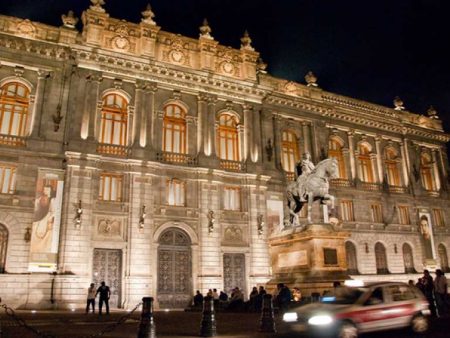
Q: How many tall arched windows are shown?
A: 9